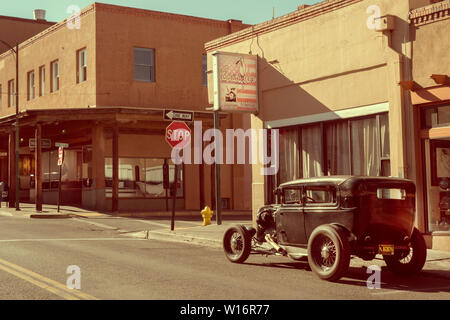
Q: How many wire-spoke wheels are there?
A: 3